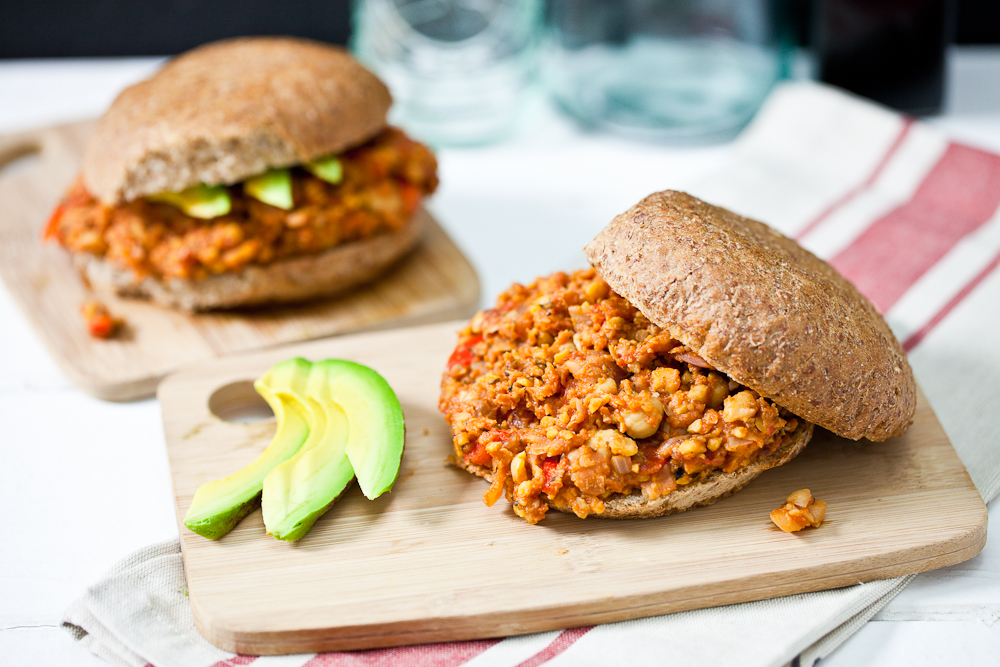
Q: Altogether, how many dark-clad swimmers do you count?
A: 0